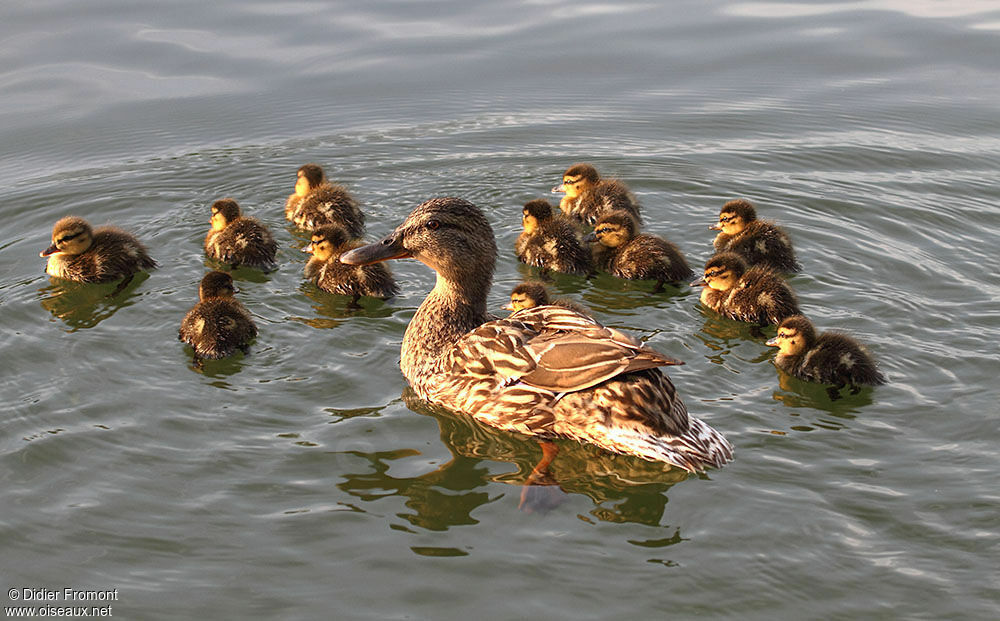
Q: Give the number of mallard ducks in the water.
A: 13